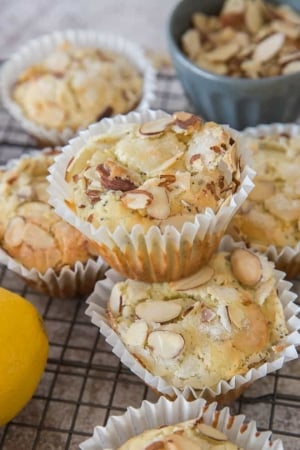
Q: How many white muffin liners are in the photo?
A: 6